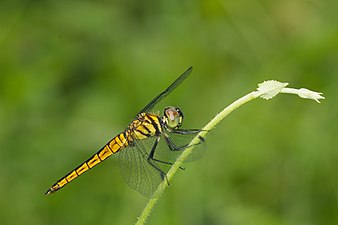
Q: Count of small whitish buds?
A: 2